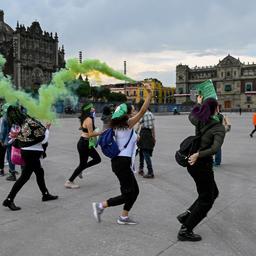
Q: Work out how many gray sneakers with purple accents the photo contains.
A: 2